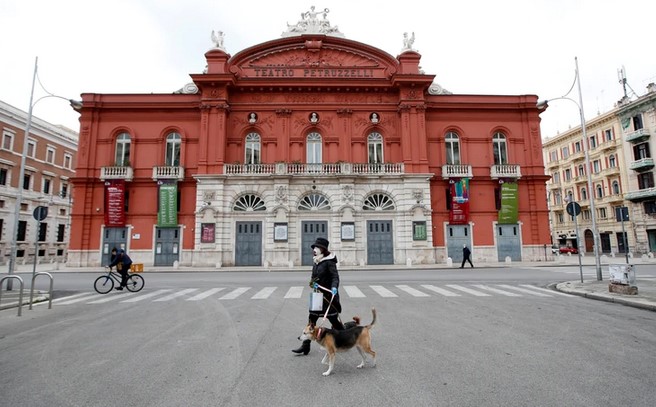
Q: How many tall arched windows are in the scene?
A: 7